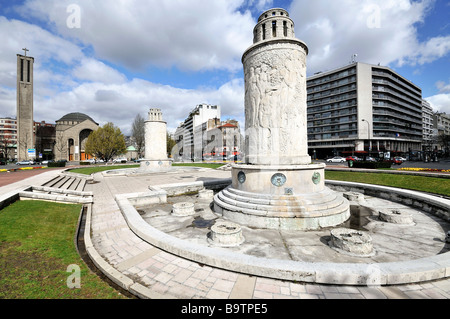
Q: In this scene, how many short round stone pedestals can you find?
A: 6